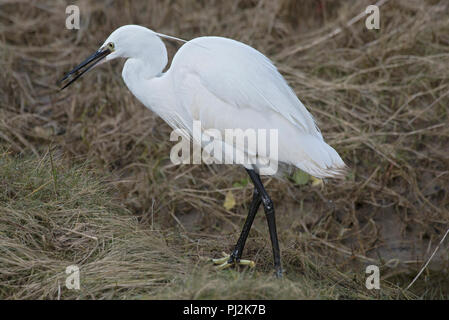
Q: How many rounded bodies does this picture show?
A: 1